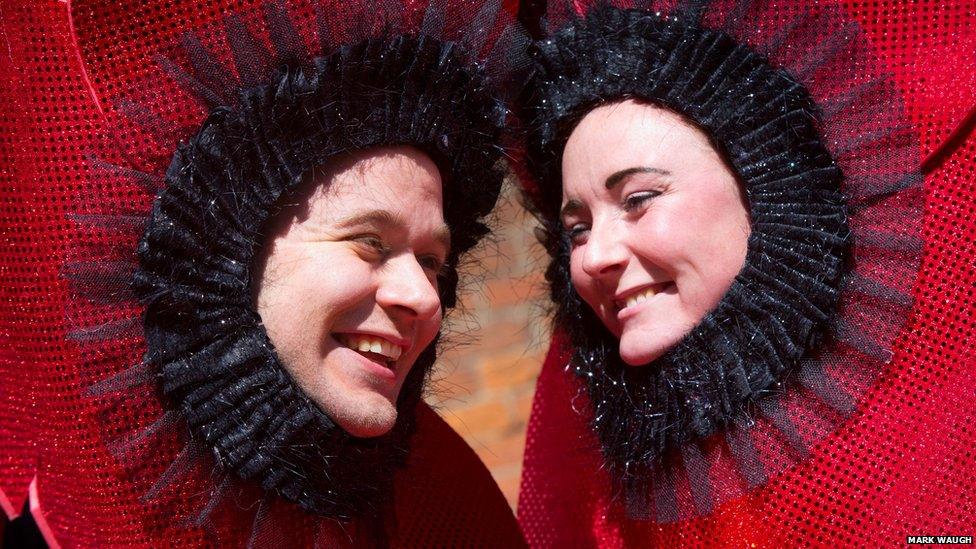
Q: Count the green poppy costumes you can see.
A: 0